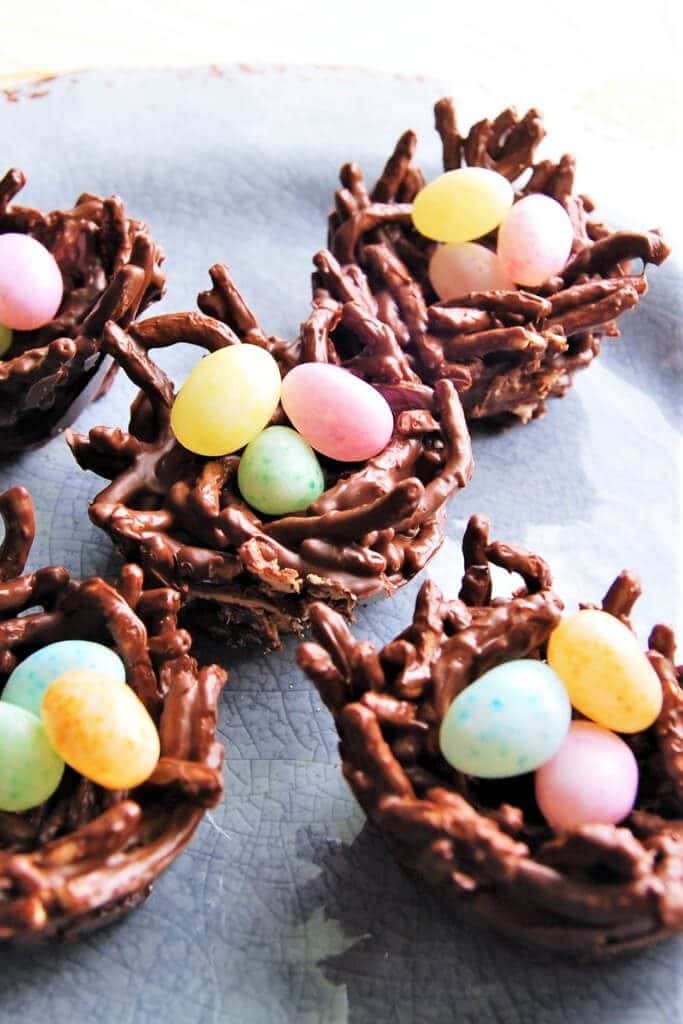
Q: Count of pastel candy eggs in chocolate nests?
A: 14